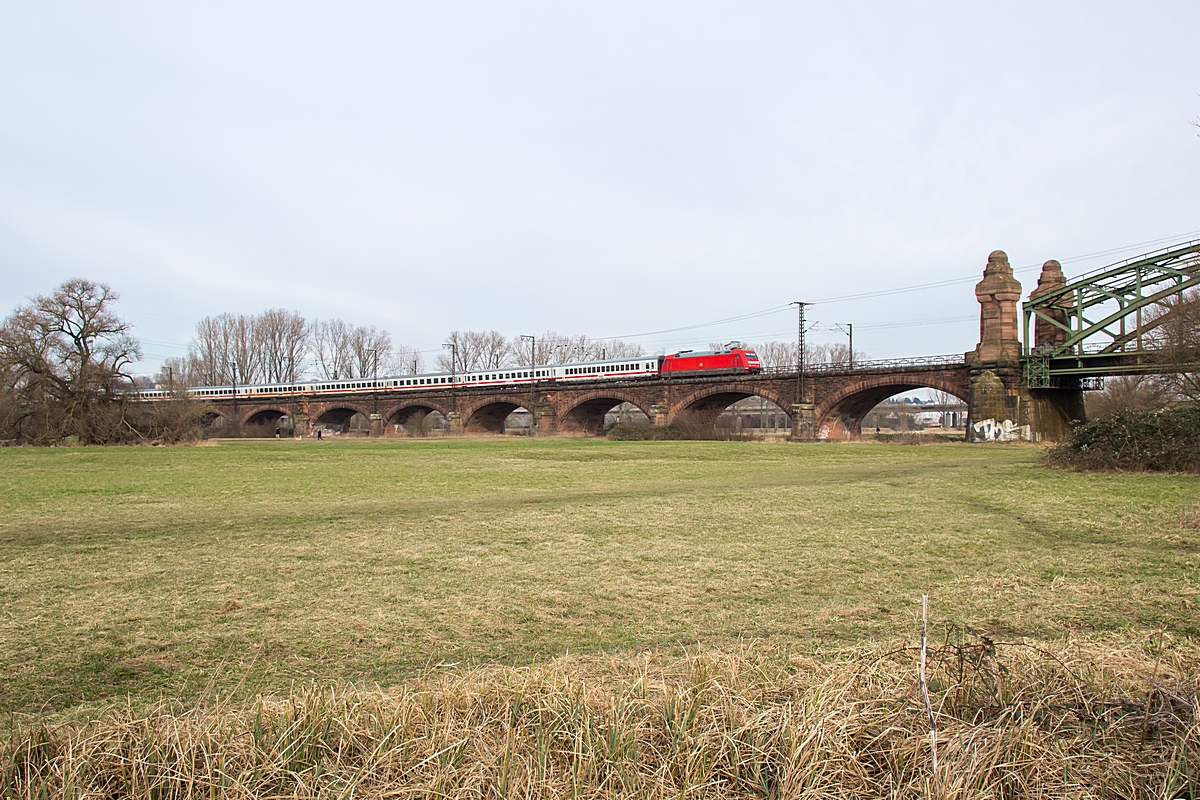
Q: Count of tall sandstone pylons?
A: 2